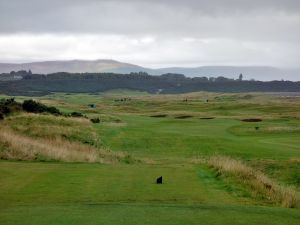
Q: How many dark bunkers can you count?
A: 4